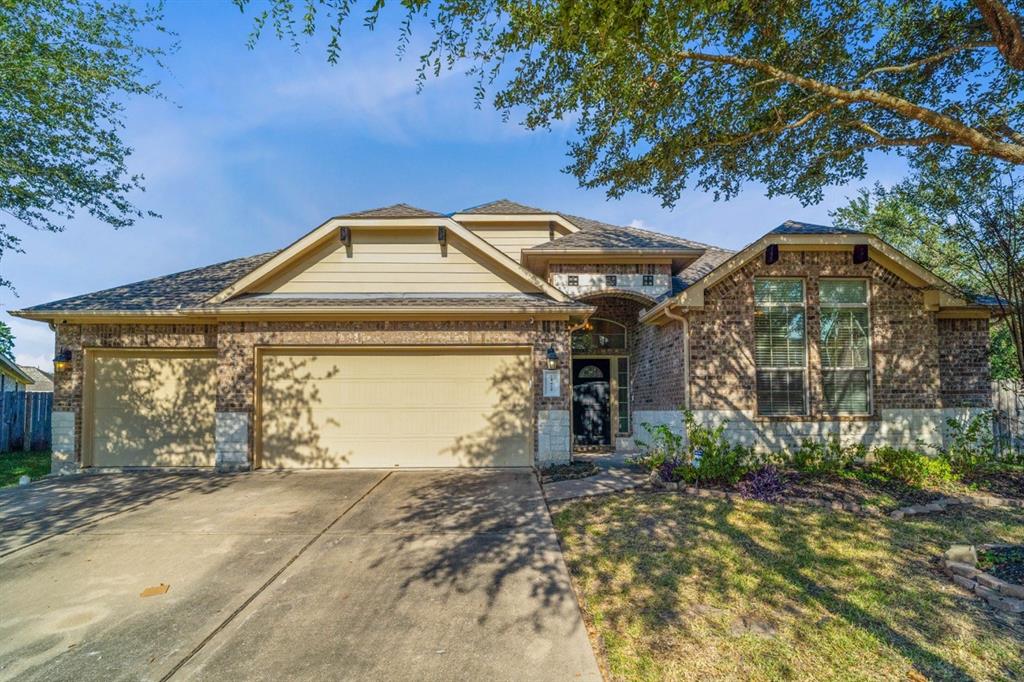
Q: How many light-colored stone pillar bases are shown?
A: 3